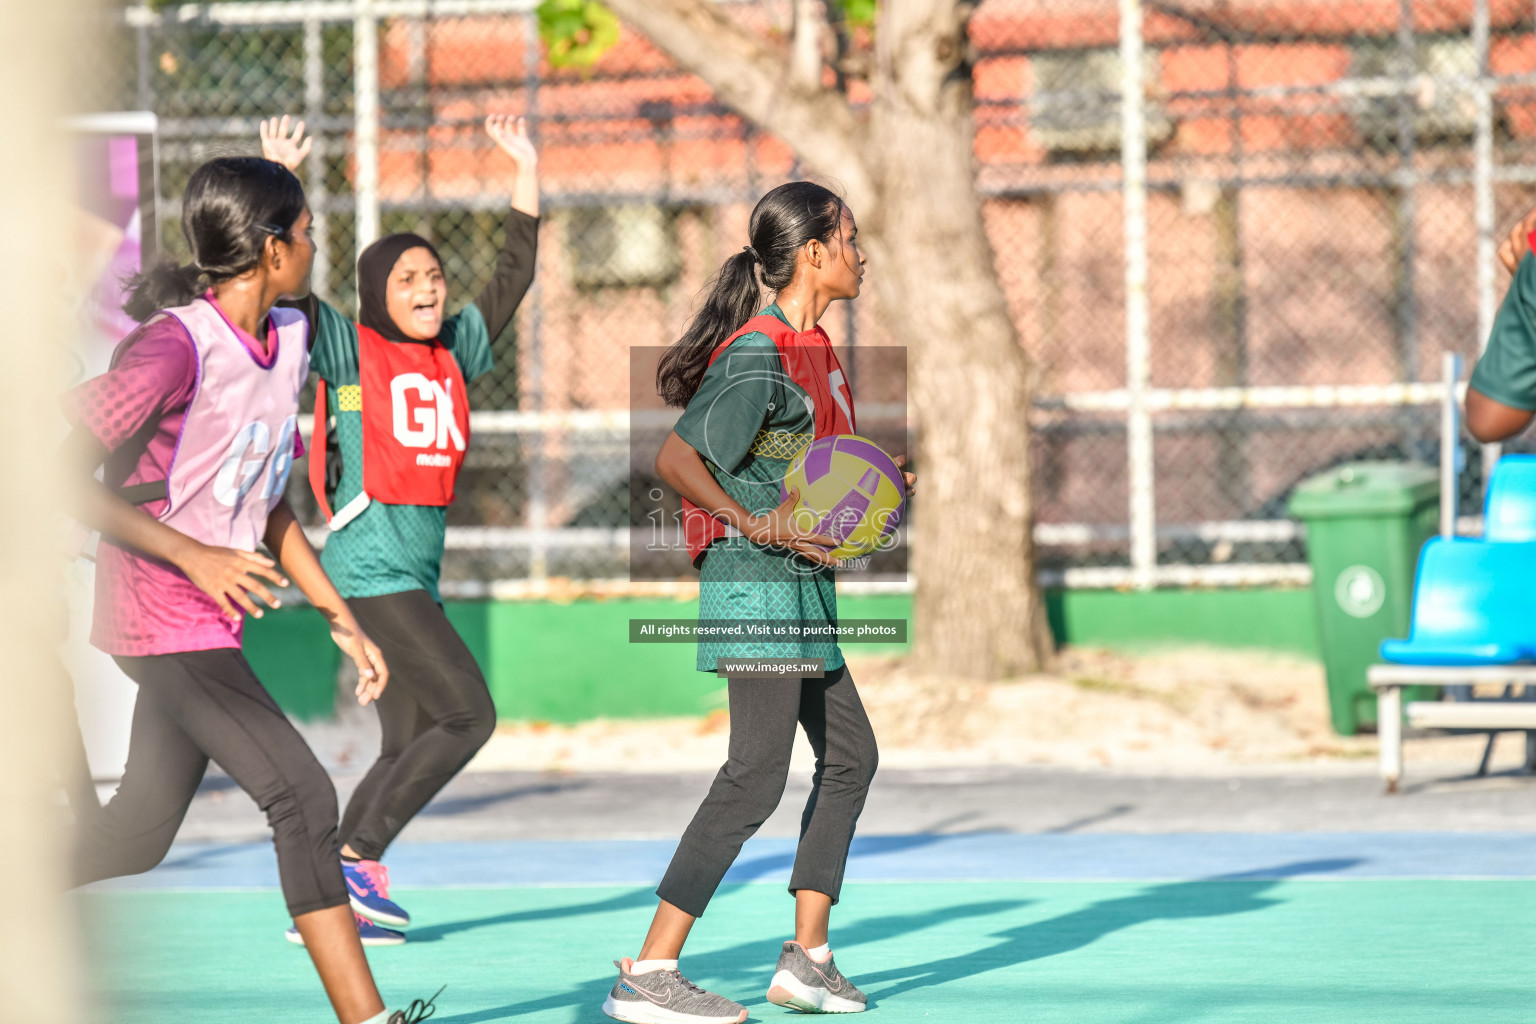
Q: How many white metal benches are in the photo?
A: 1